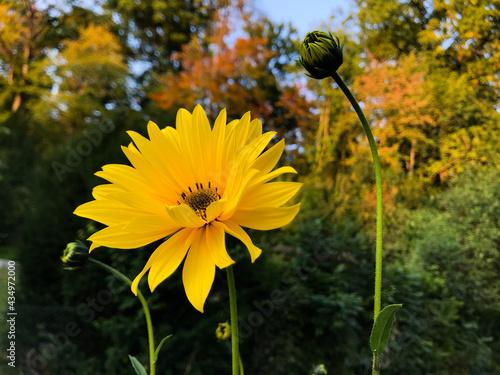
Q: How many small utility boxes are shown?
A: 0